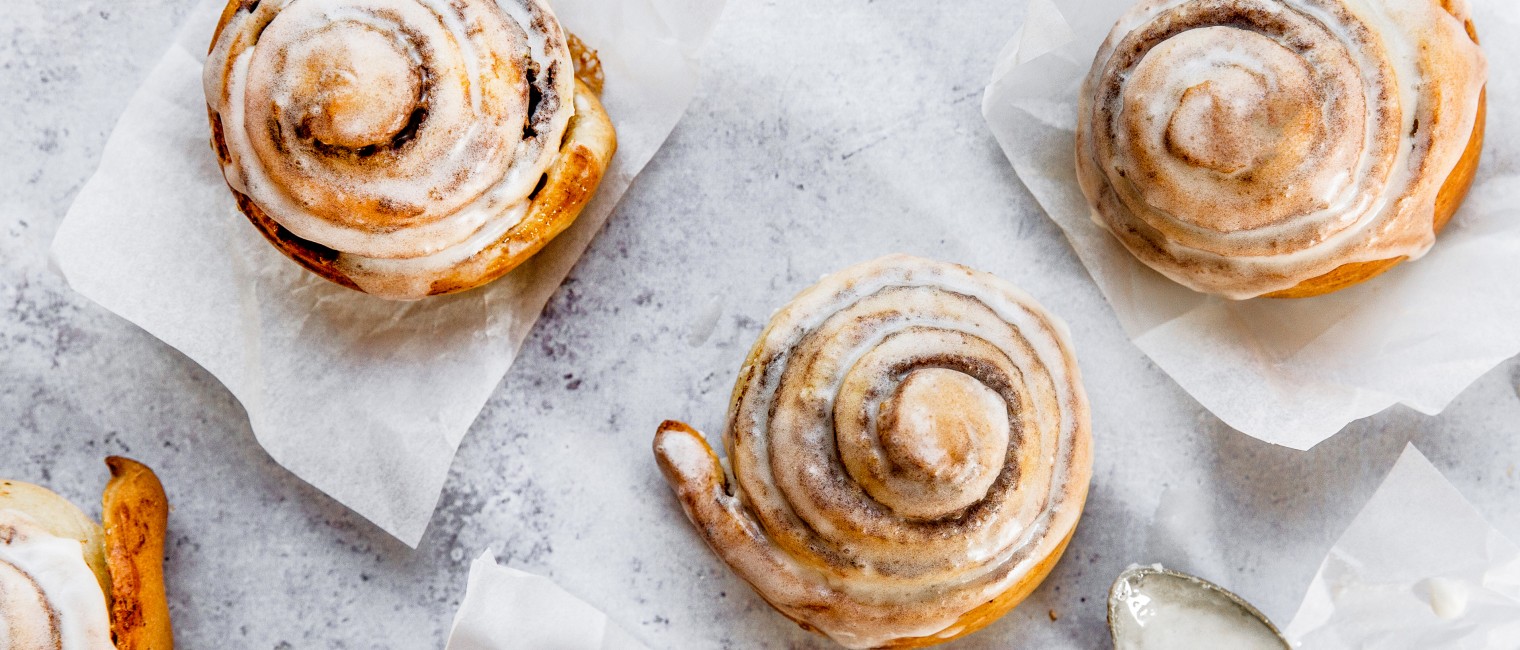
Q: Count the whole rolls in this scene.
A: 3